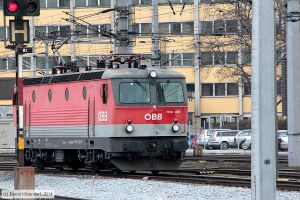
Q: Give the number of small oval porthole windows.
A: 4